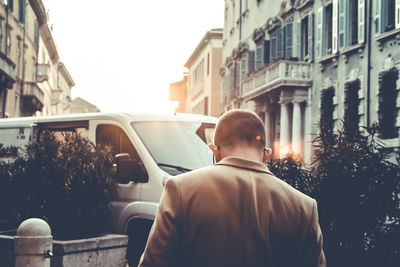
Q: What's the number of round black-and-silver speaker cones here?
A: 0